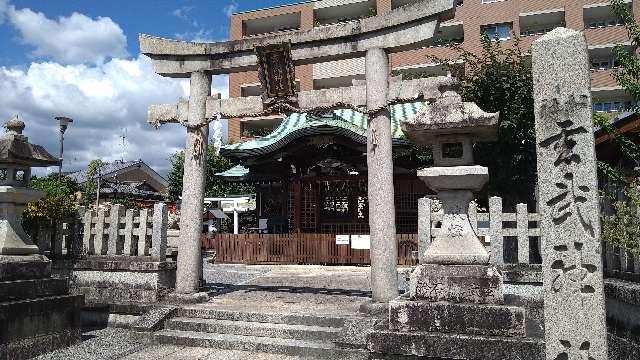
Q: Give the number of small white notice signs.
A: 2